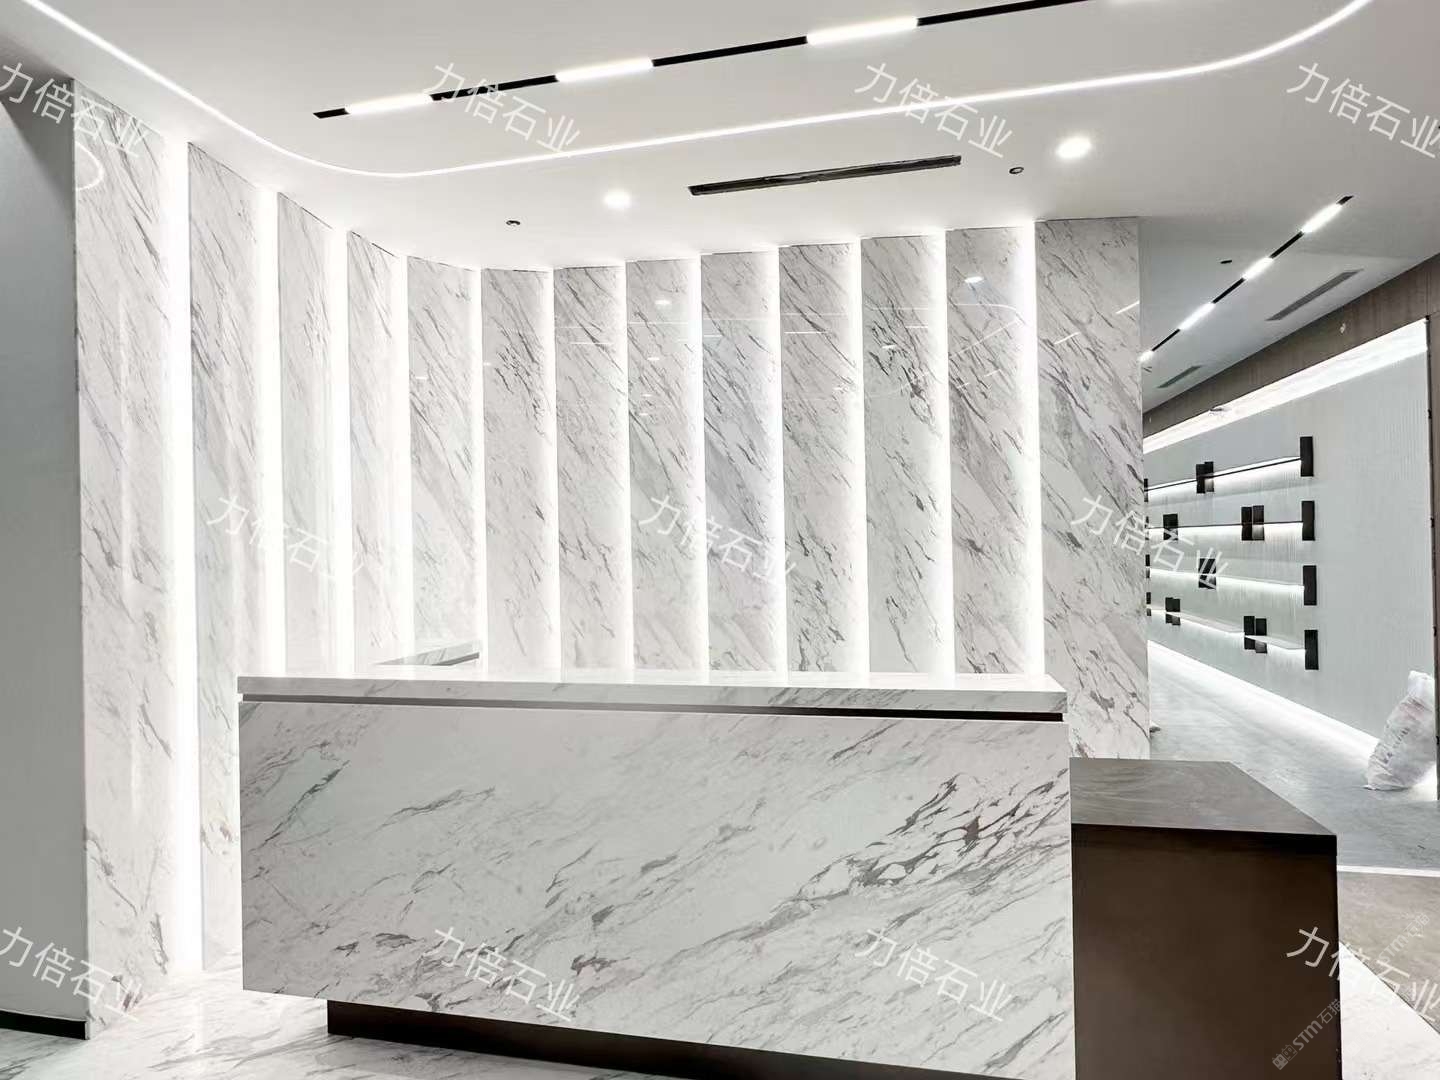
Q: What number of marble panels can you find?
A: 13